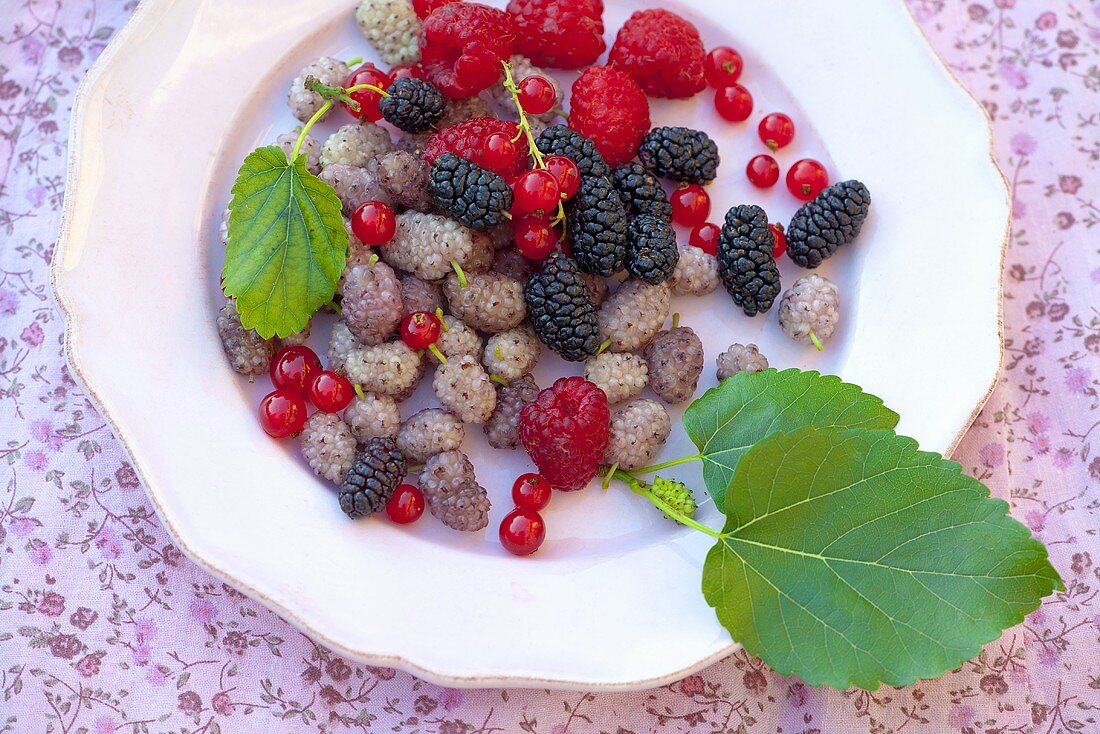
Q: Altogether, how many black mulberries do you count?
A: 11